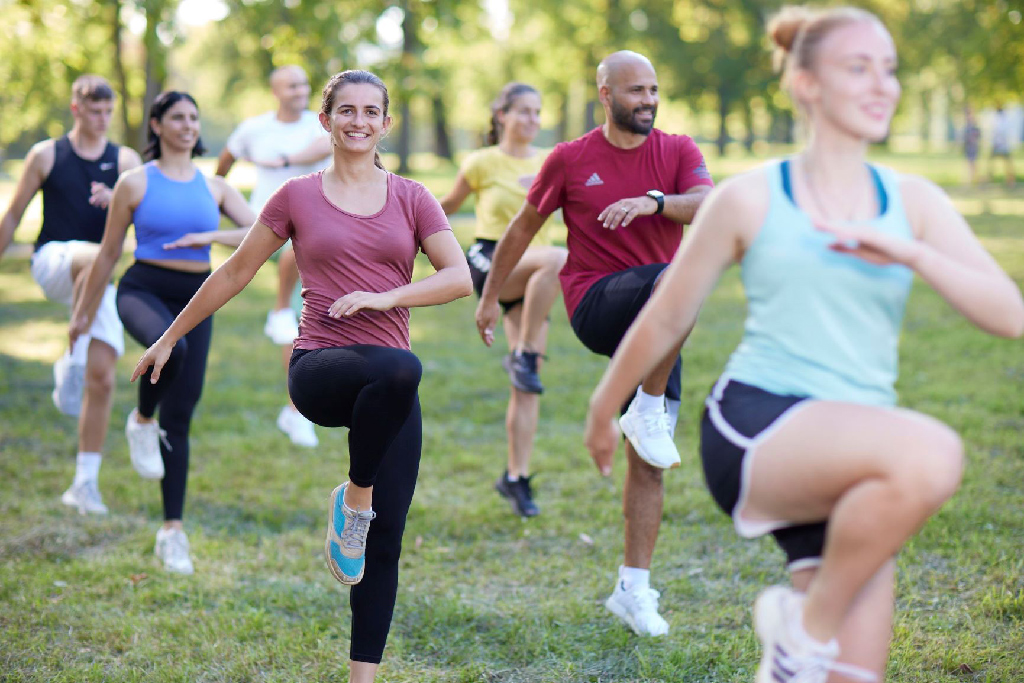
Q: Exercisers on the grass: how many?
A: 7